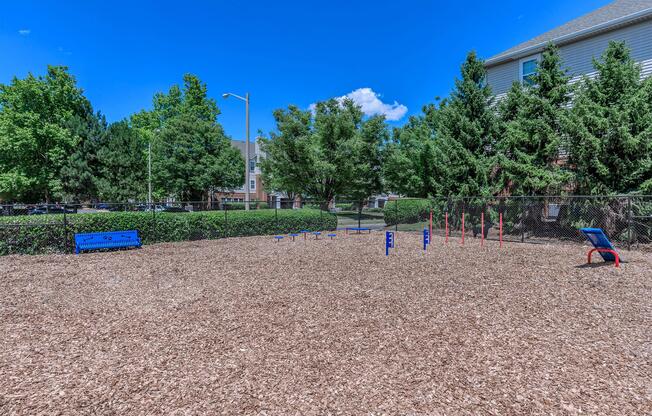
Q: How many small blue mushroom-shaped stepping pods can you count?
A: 5